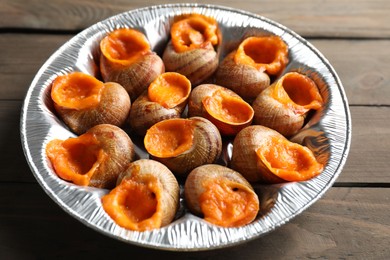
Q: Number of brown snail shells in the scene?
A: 12